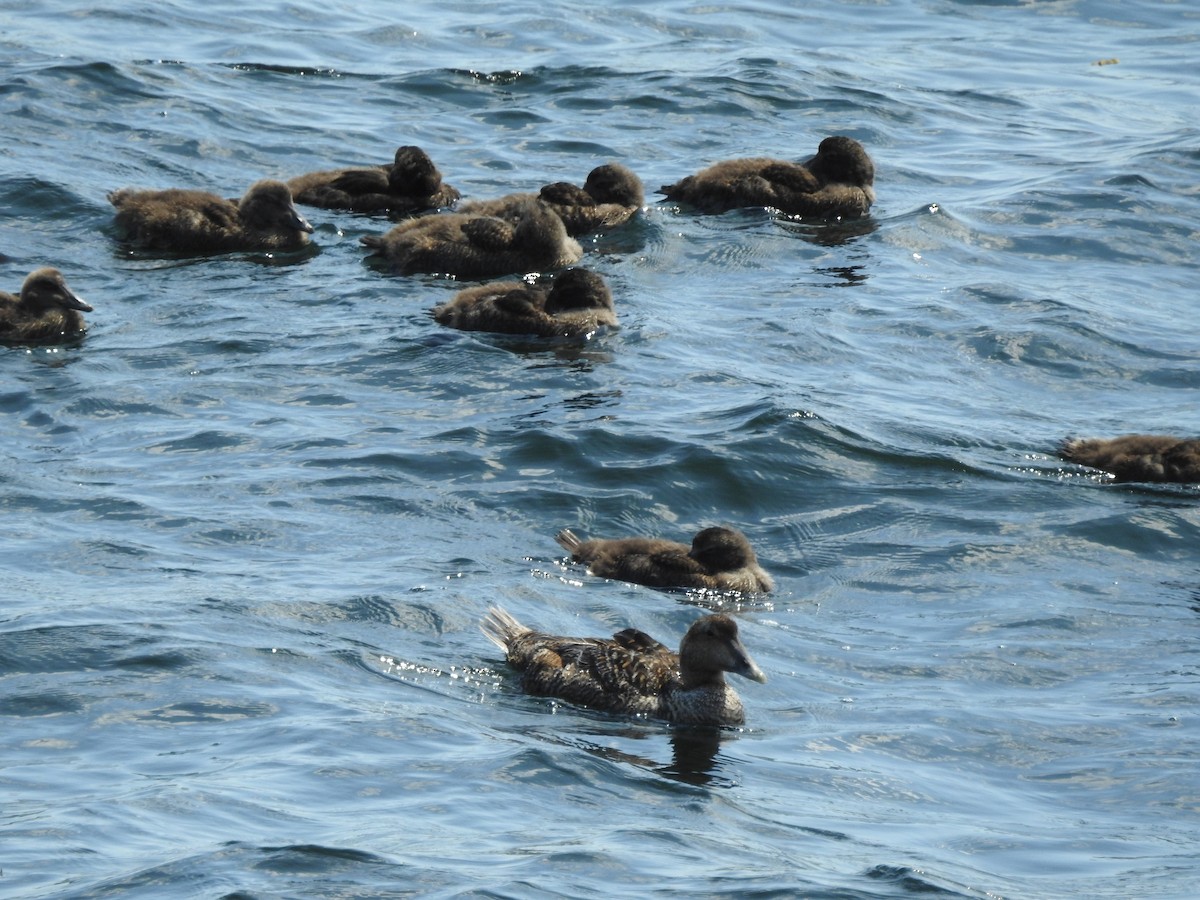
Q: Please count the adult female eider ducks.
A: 1